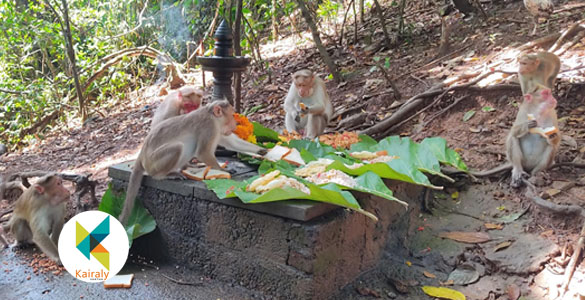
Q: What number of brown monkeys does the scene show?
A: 6